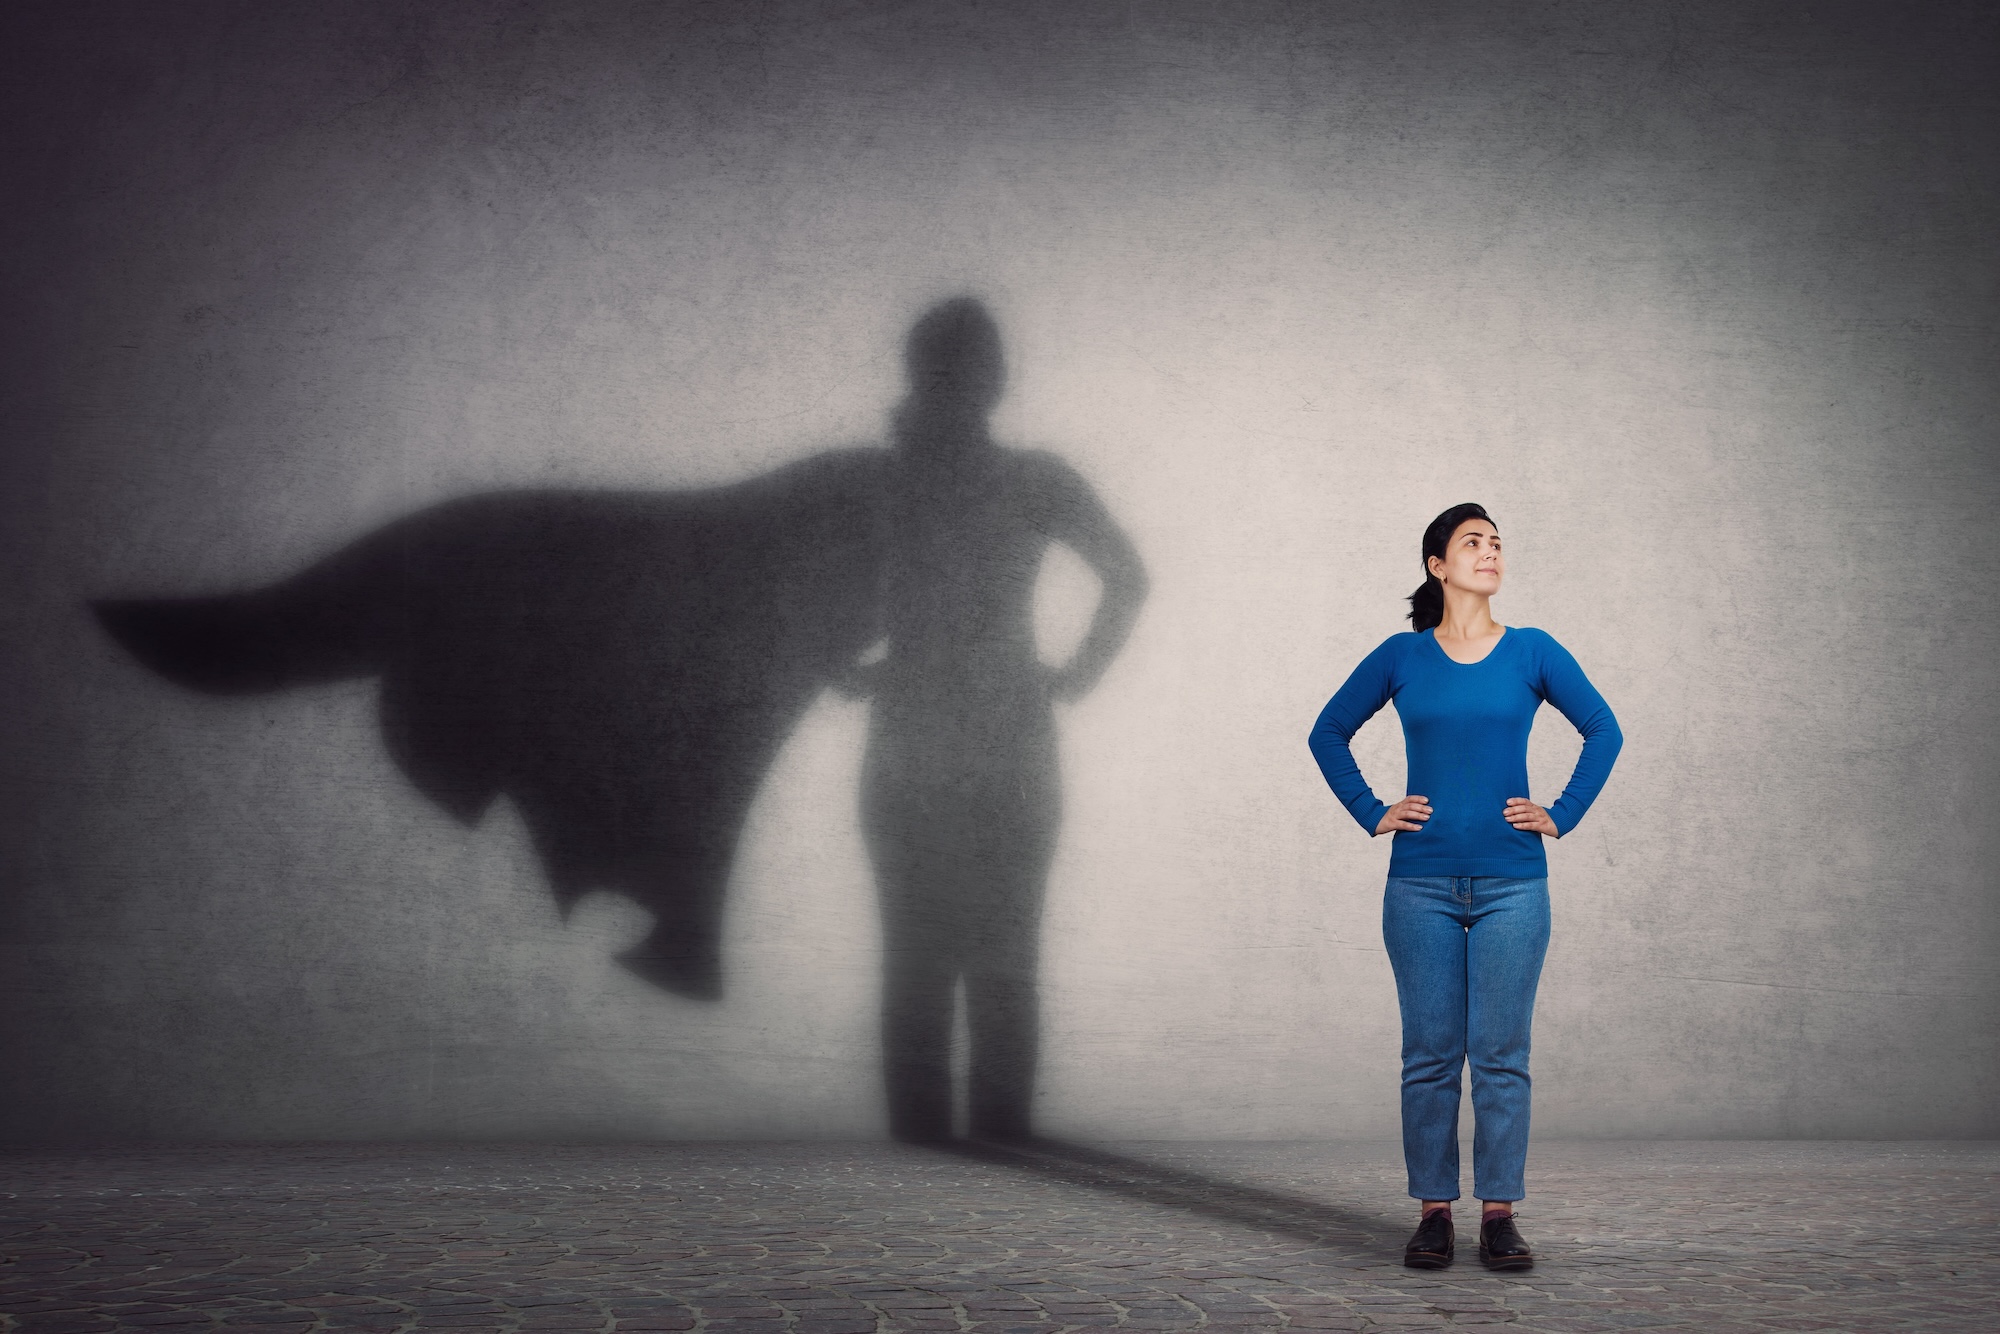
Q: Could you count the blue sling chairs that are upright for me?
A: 0